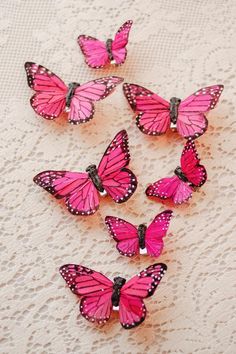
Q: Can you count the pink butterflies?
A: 7